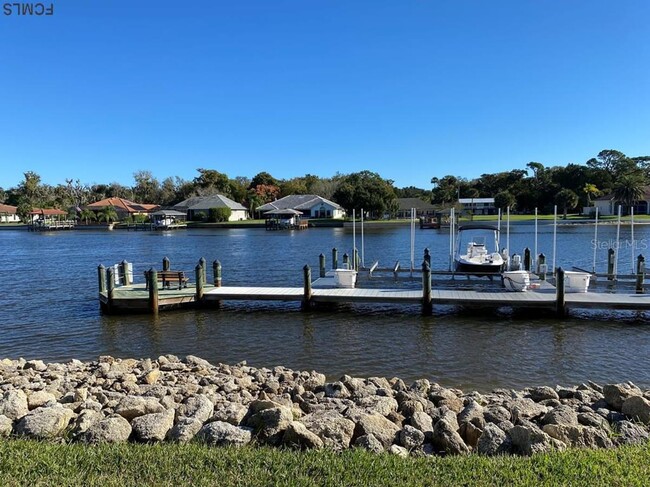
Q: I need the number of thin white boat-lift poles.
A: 13